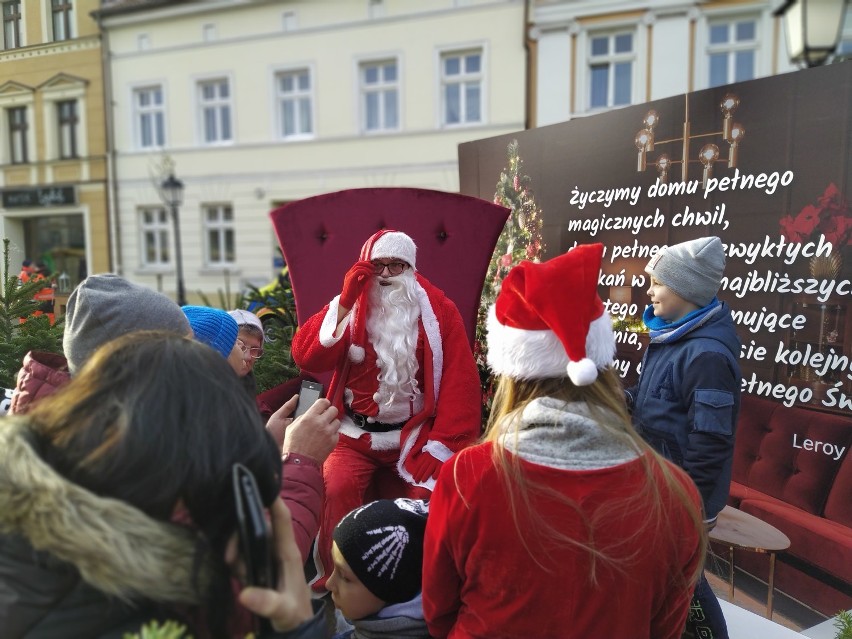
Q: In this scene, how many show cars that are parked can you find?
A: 0